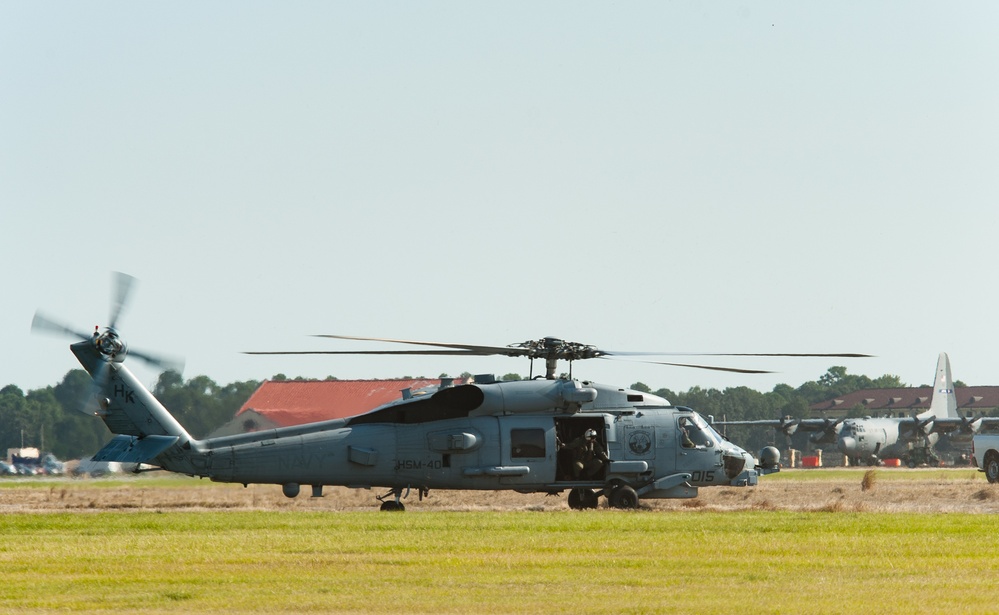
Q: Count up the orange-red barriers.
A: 2